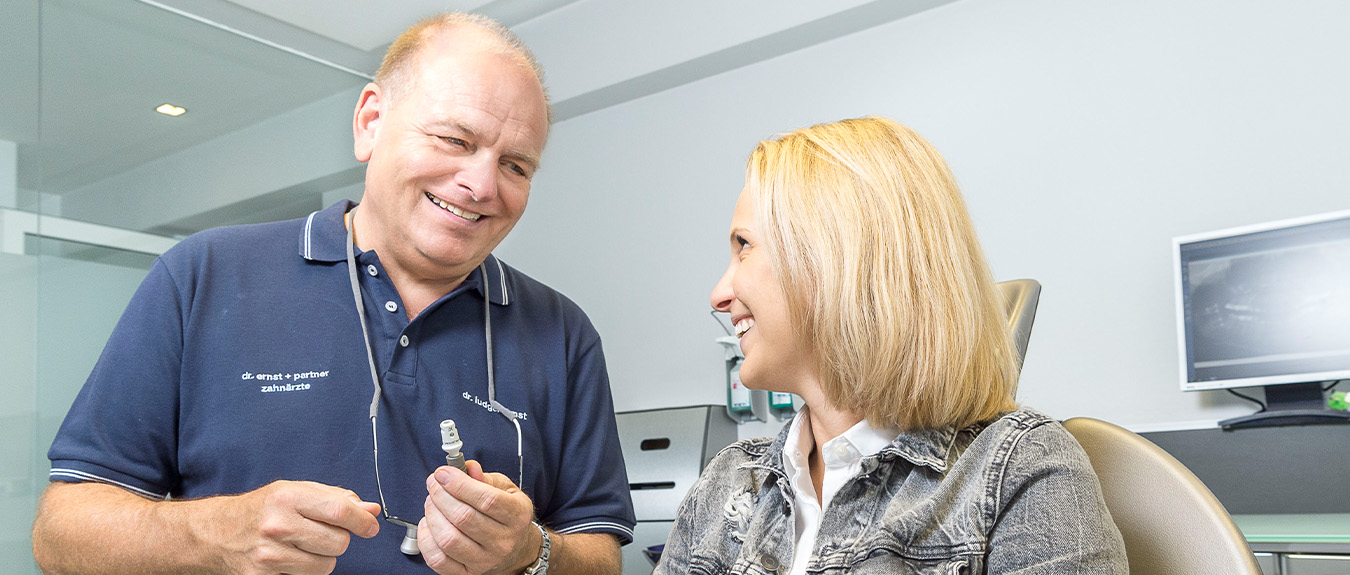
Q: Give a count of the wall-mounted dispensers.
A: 2